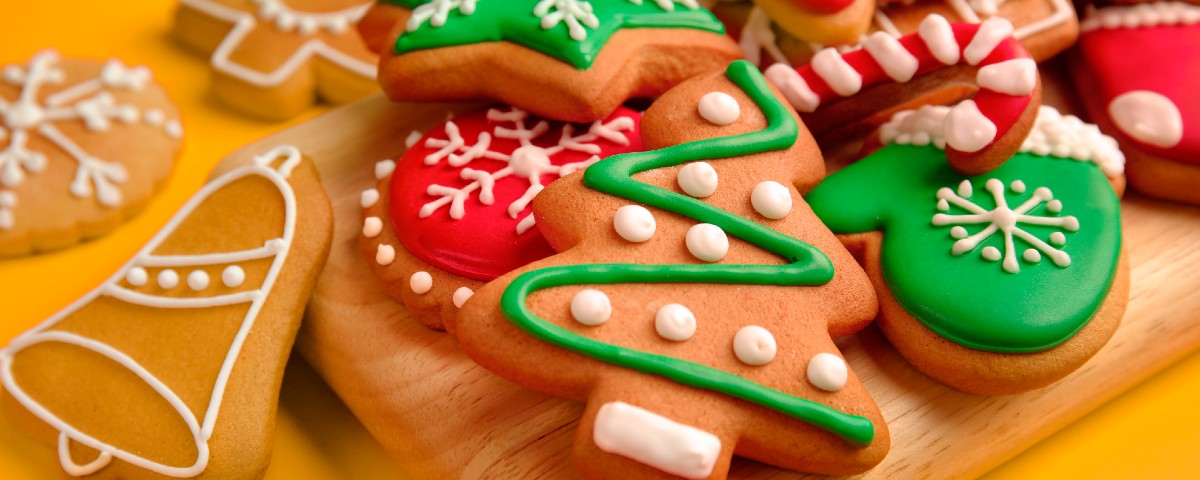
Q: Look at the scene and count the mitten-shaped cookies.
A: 1